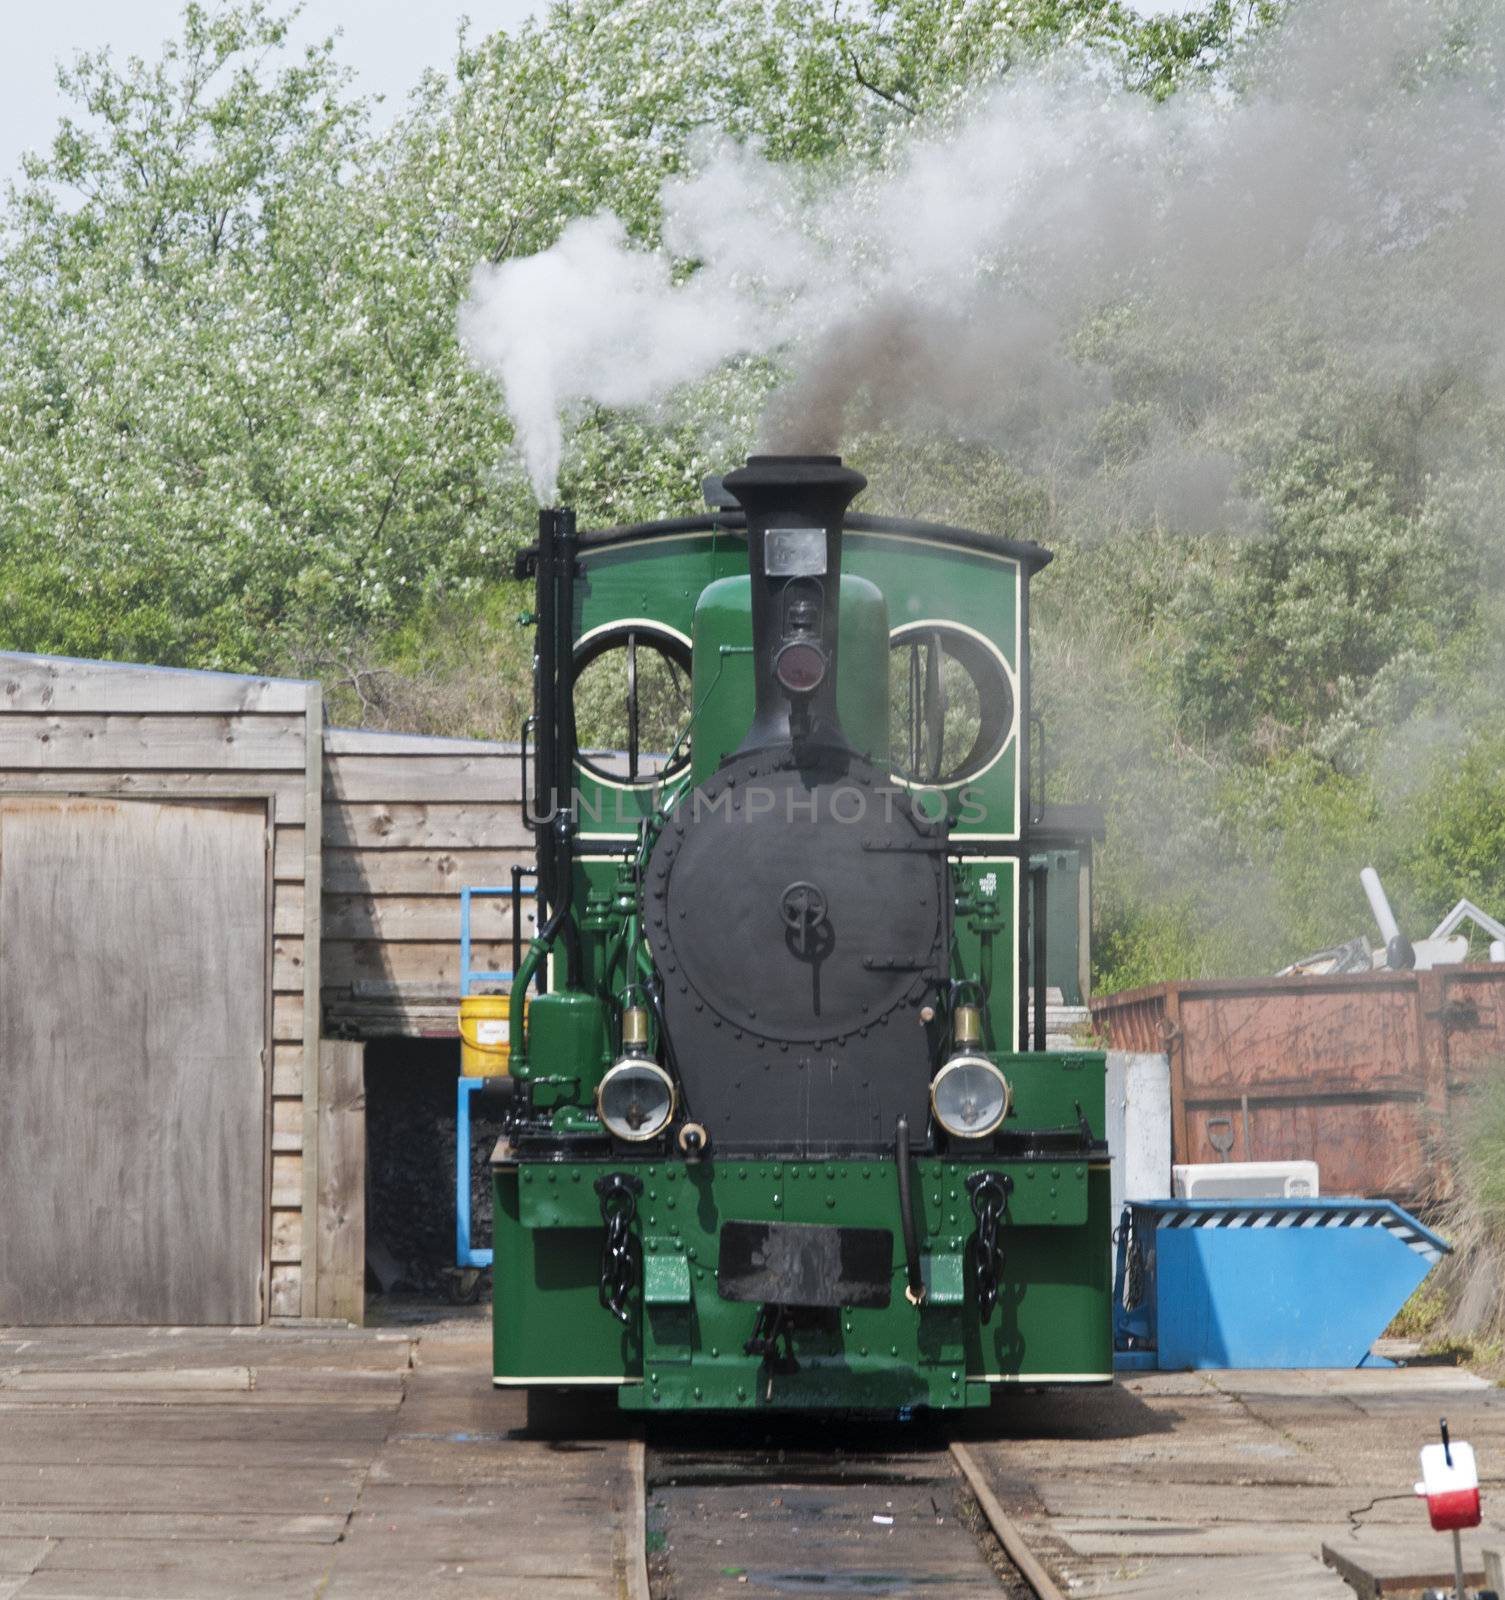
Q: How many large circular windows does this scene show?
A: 2